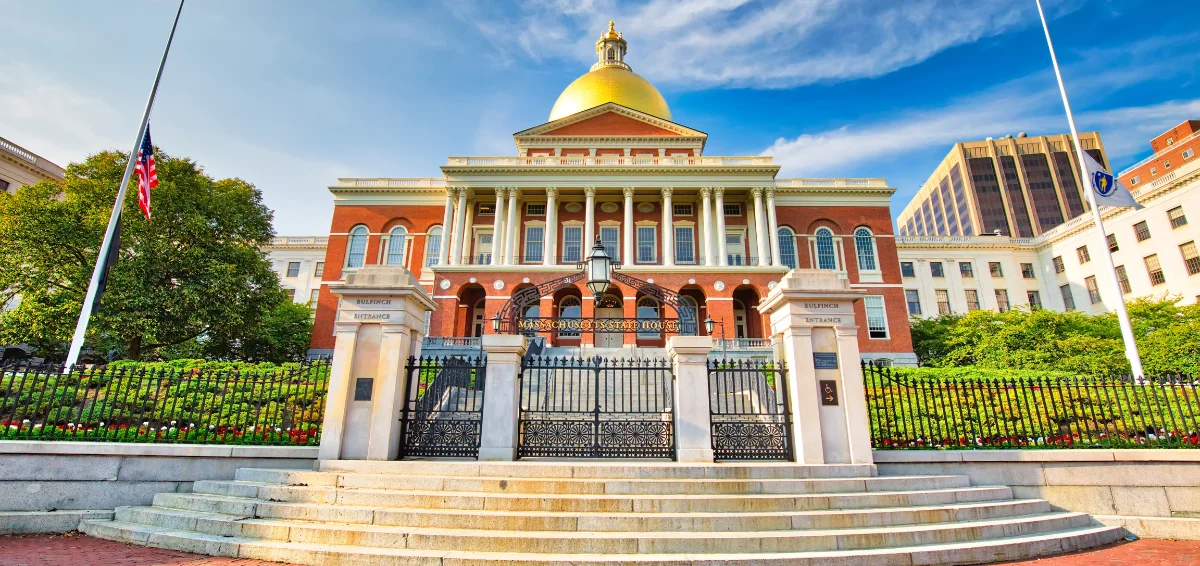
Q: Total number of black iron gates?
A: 3